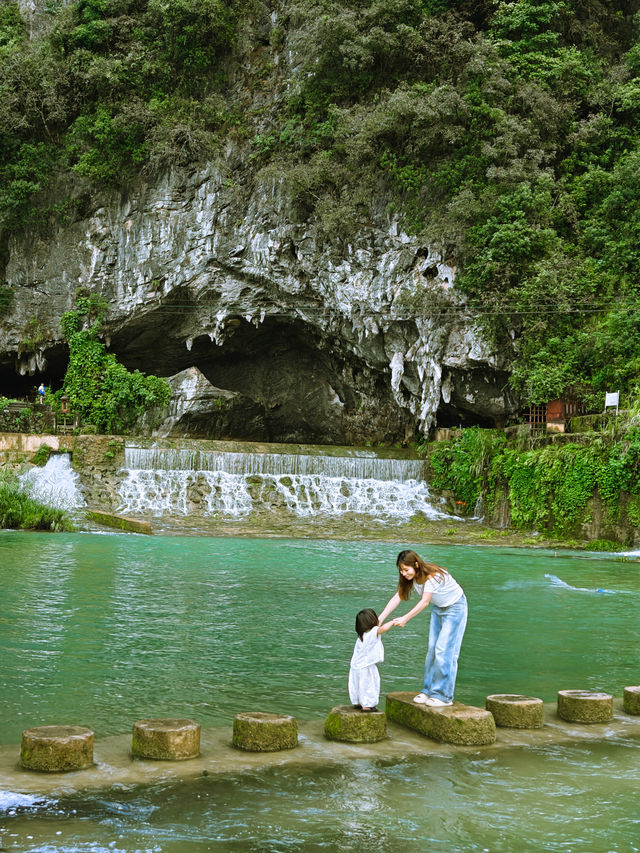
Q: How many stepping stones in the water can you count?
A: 8